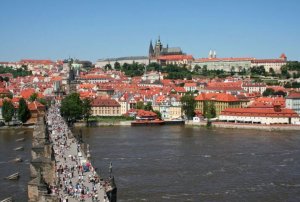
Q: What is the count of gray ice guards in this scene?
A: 6